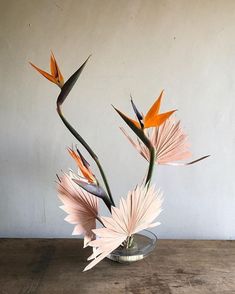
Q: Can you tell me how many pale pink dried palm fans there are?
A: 3